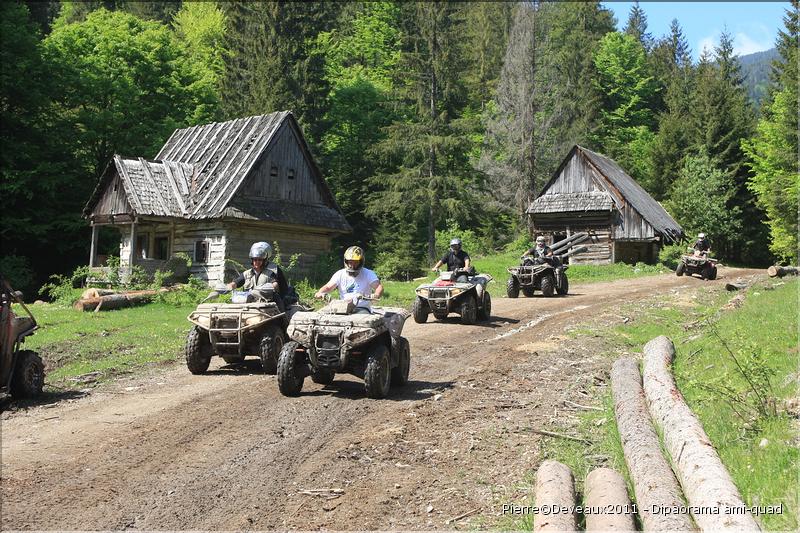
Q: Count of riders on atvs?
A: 5